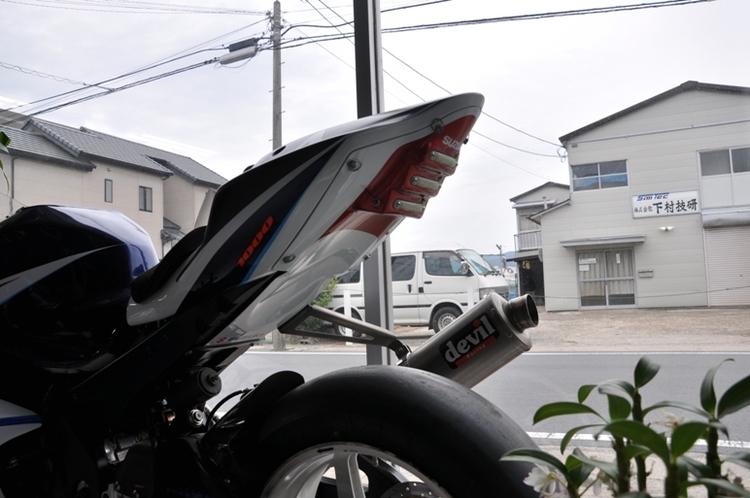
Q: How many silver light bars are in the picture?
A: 3